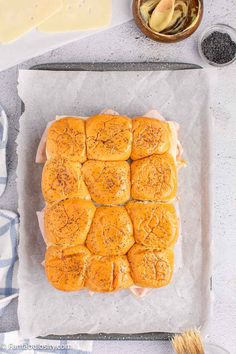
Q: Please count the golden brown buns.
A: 12